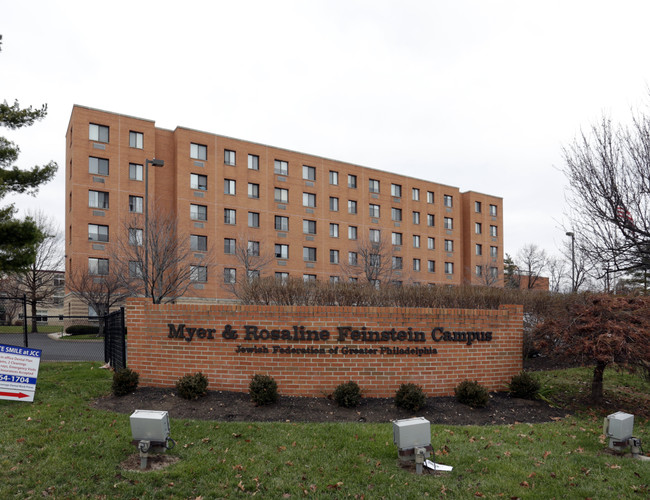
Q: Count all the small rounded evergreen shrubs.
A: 7